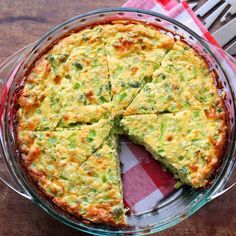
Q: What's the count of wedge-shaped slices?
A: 6